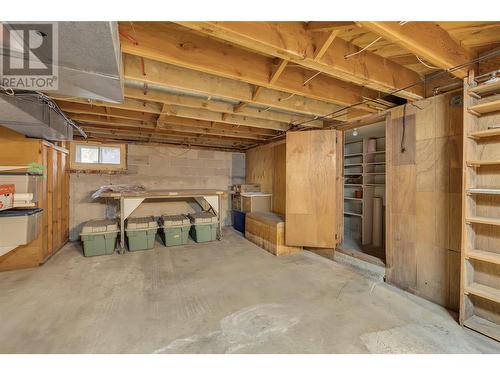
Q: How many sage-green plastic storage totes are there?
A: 4